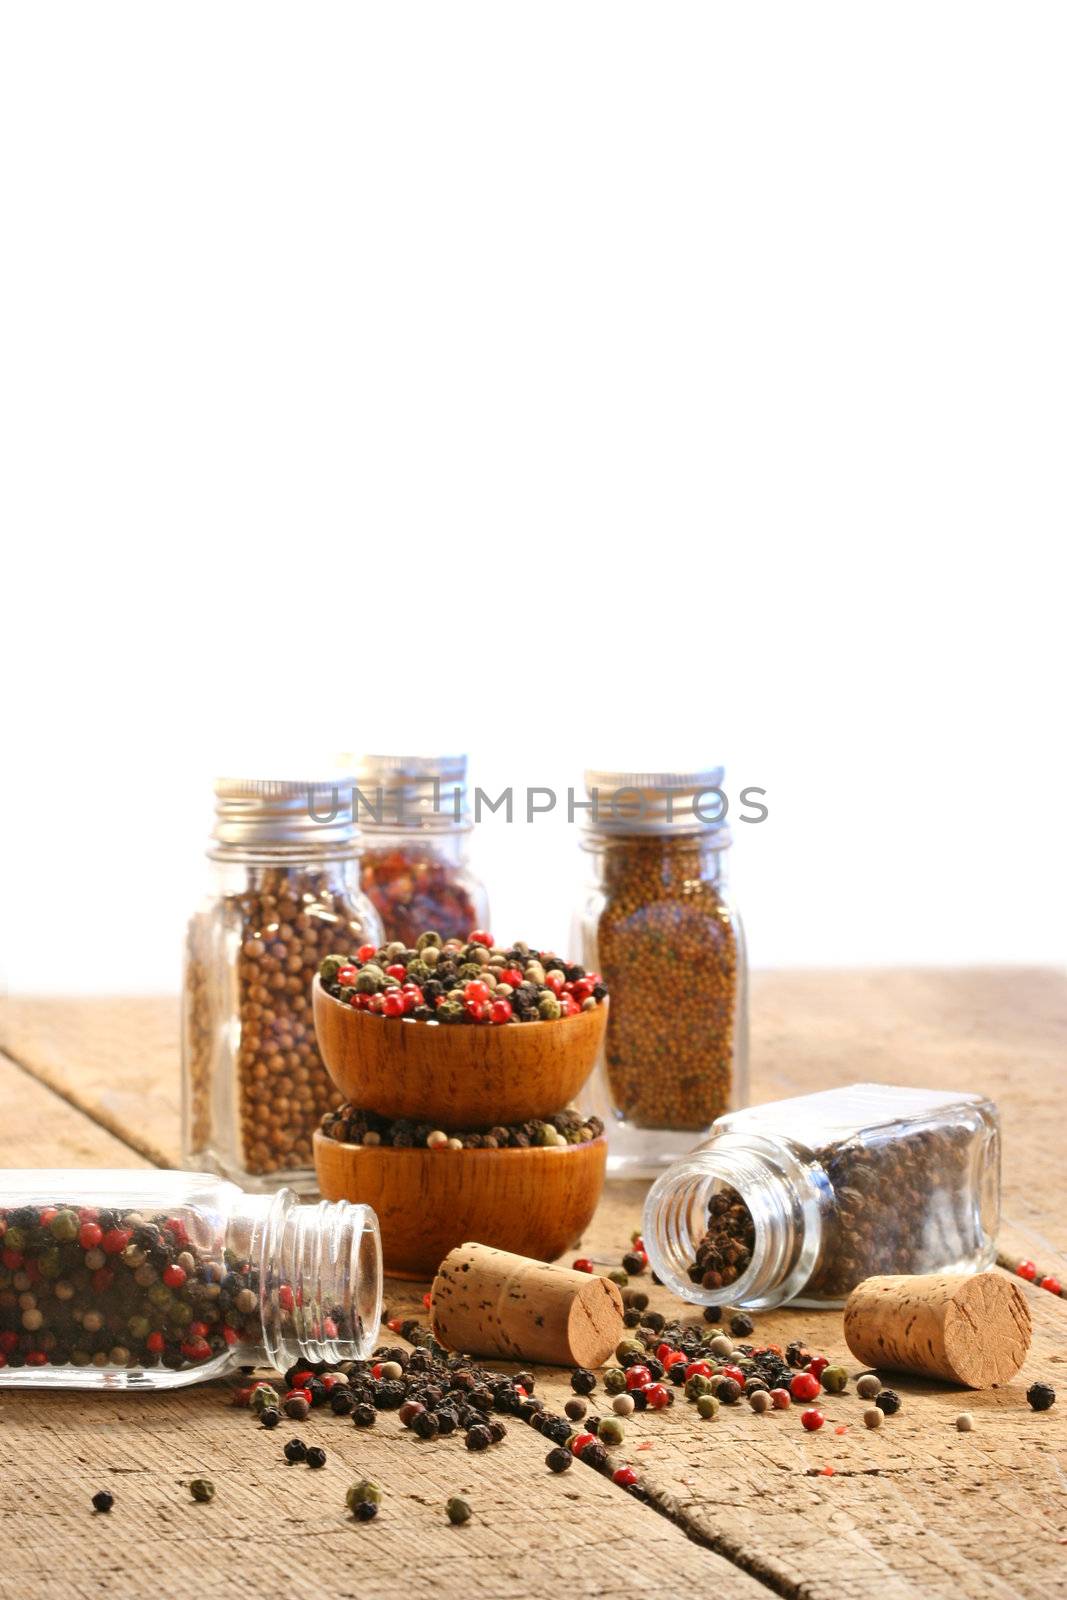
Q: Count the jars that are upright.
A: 3